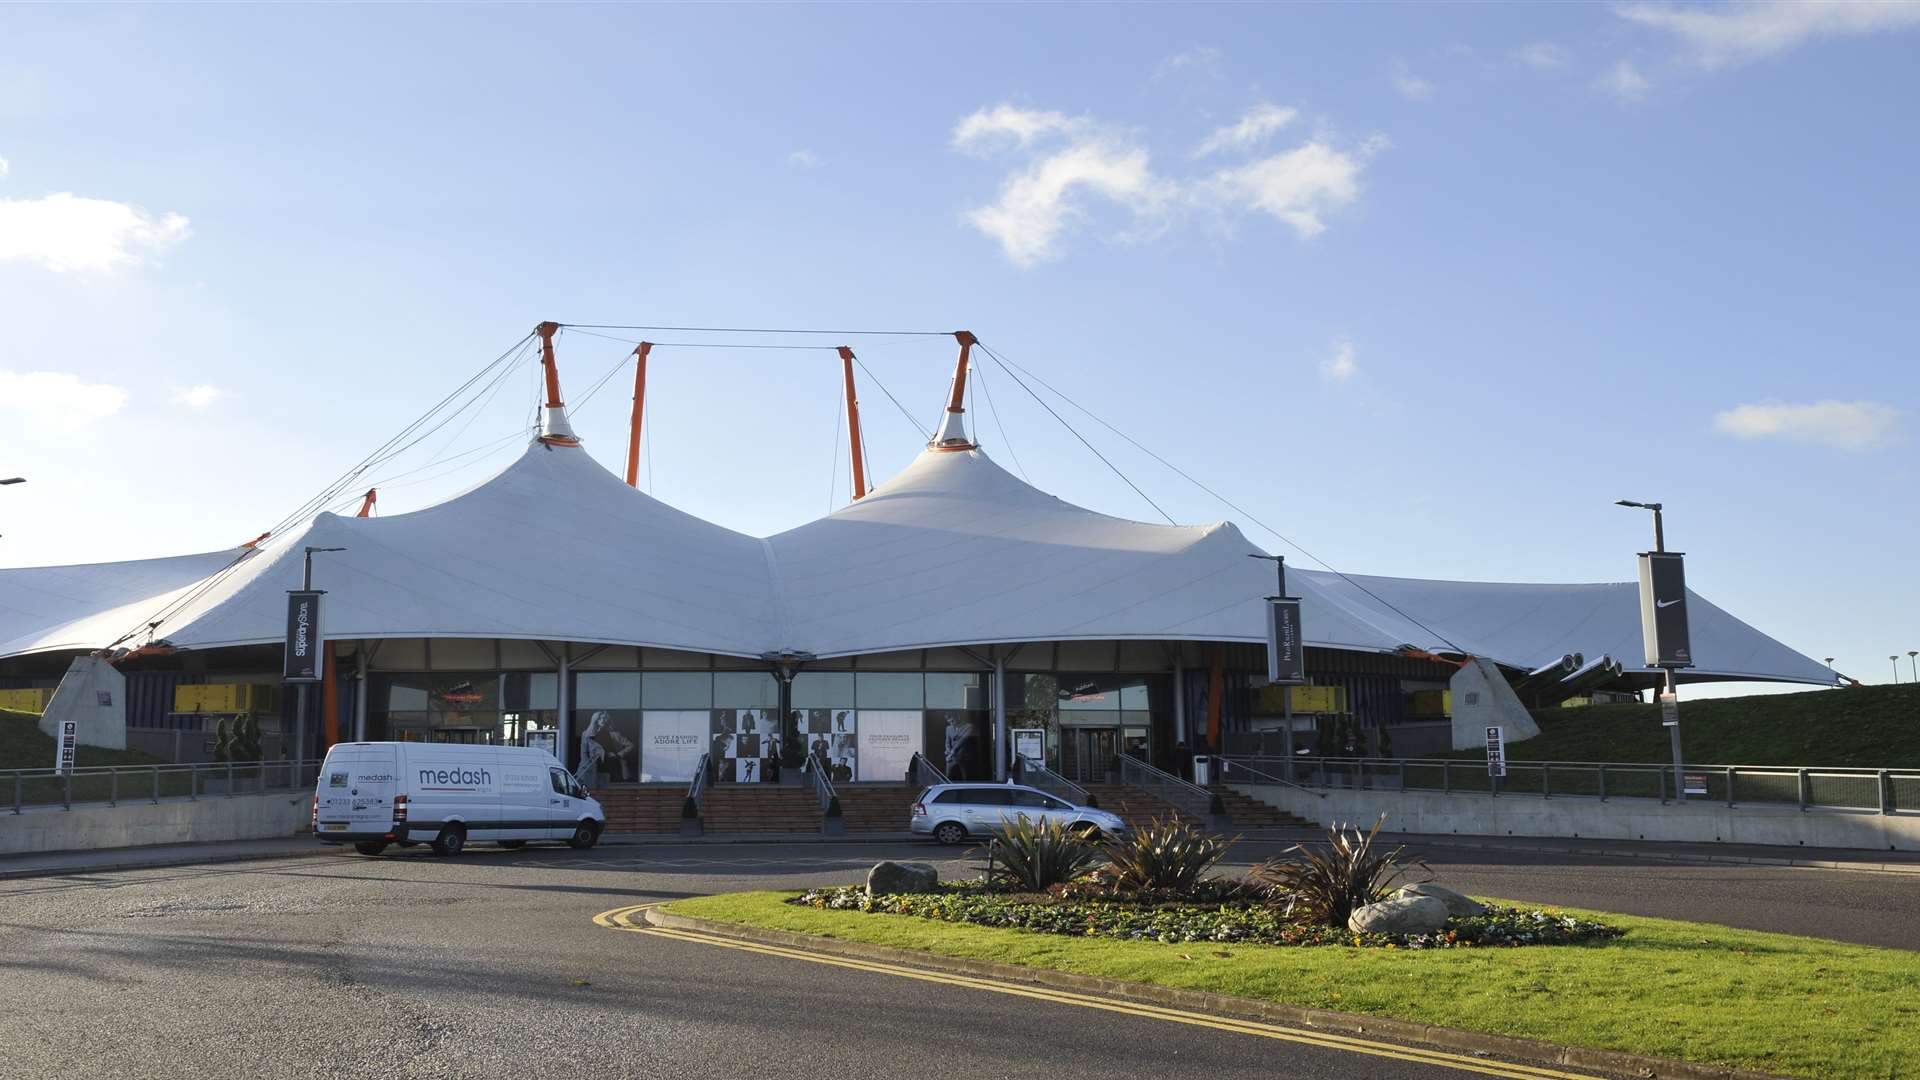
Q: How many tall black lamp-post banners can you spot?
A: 3